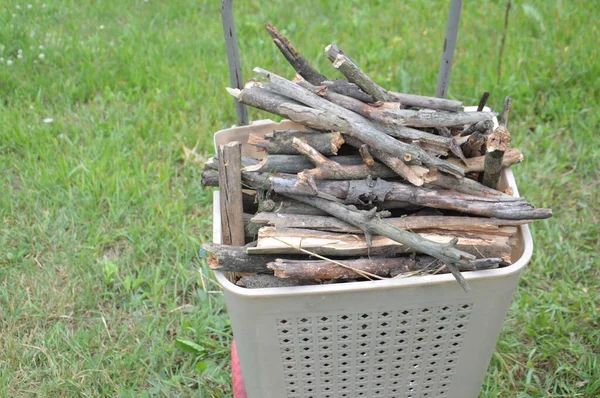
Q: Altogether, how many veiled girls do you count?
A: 0